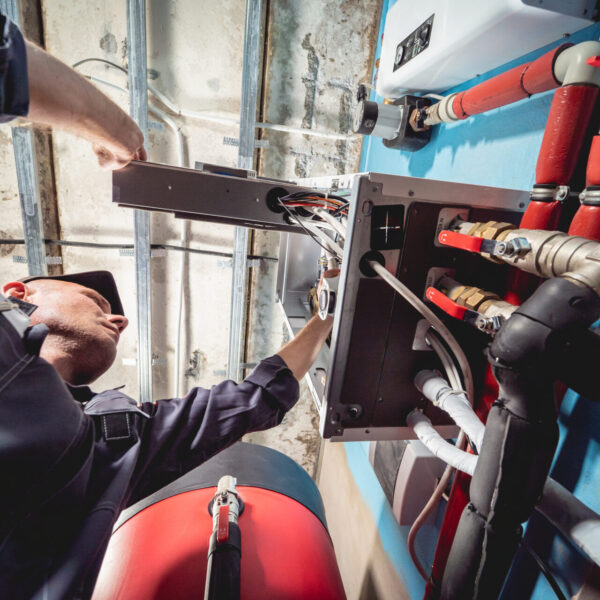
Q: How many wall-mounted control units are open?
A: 1